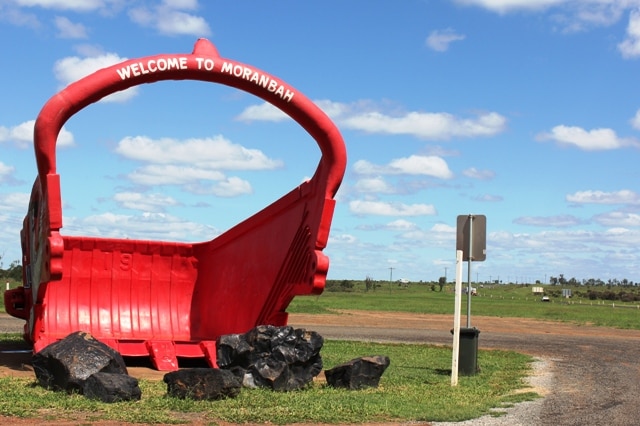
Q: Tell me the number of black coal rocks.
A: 5